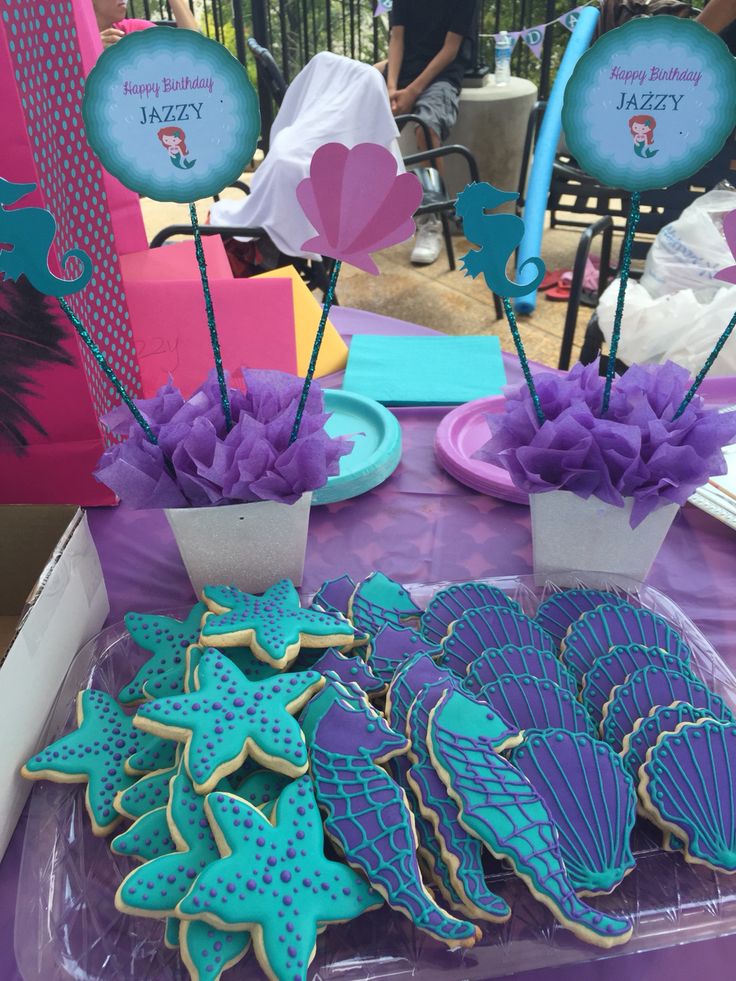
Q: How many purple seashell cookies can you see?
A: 11